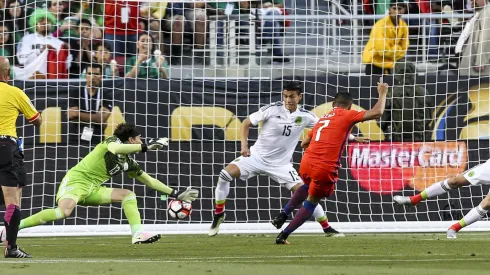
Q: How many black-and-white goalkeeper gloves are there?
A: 2